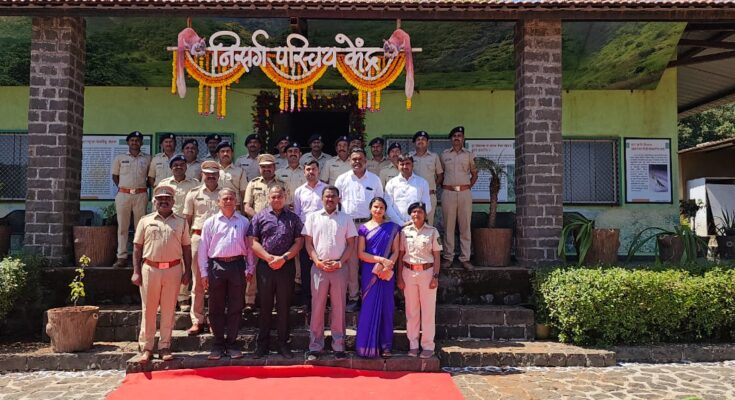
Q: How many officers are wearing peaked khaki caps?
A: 3